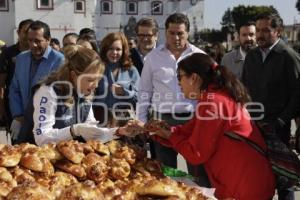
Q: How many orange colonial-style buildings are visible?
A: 0